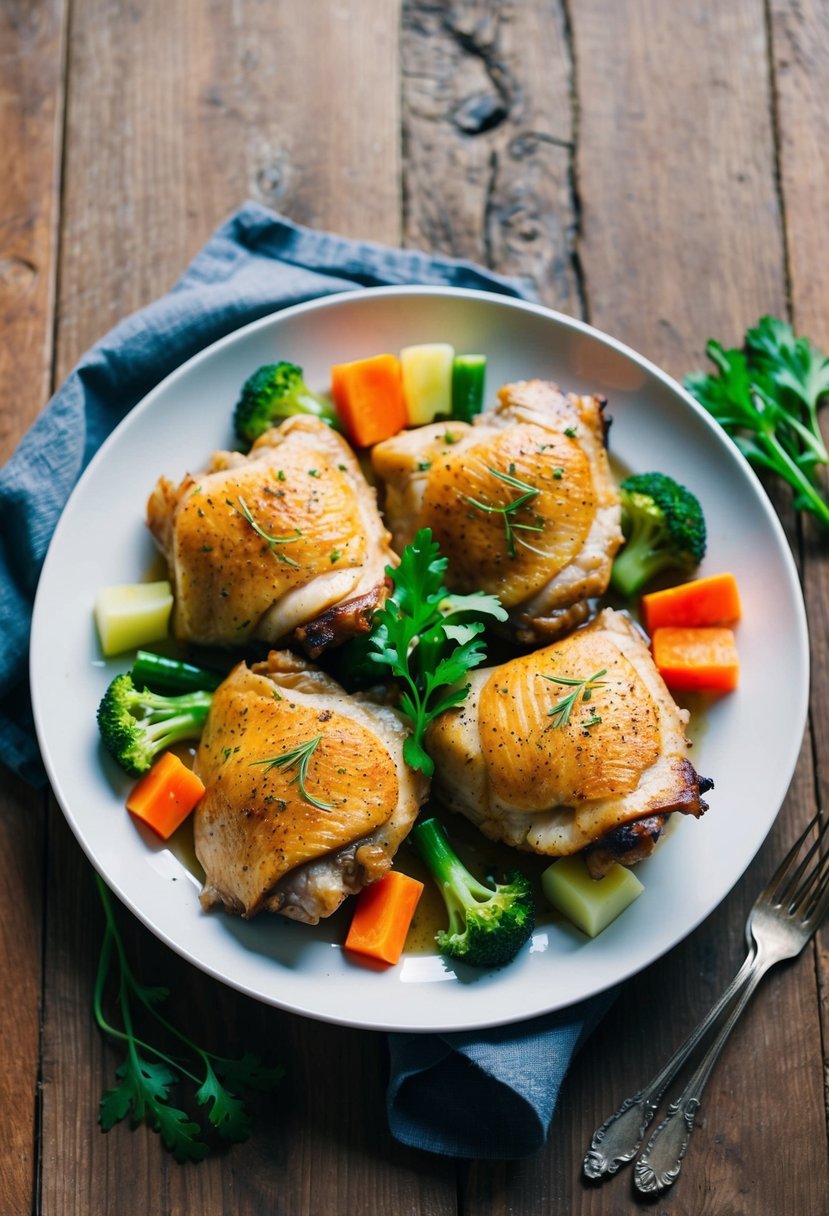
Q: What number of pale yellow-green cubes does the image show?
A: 3